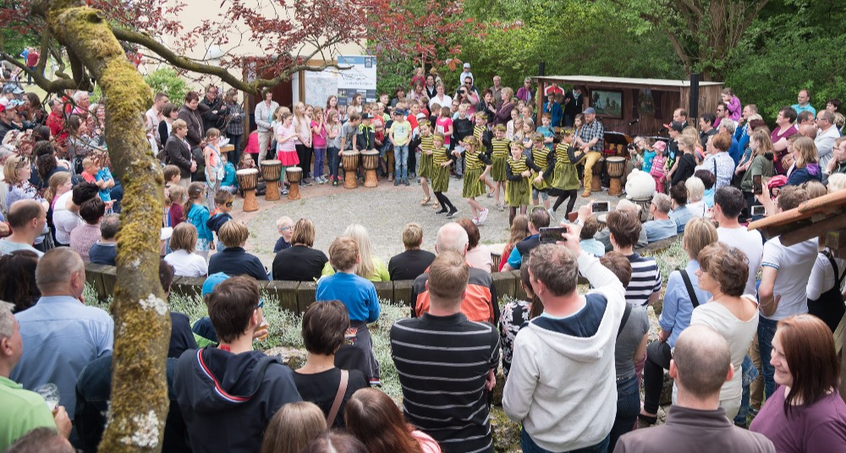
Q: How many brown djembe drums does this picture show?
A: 7